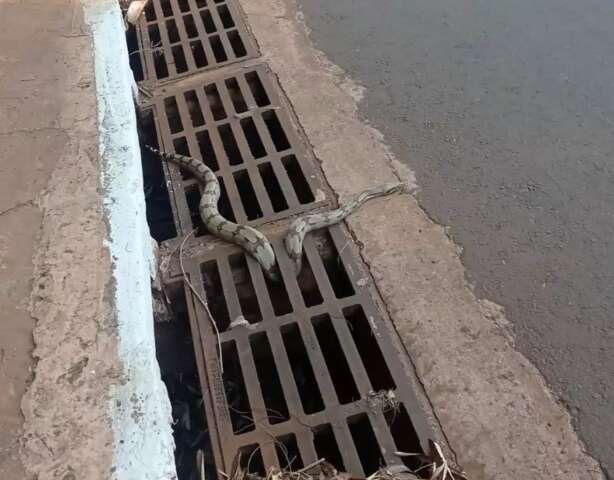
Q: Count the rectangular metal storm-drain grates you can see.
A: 3